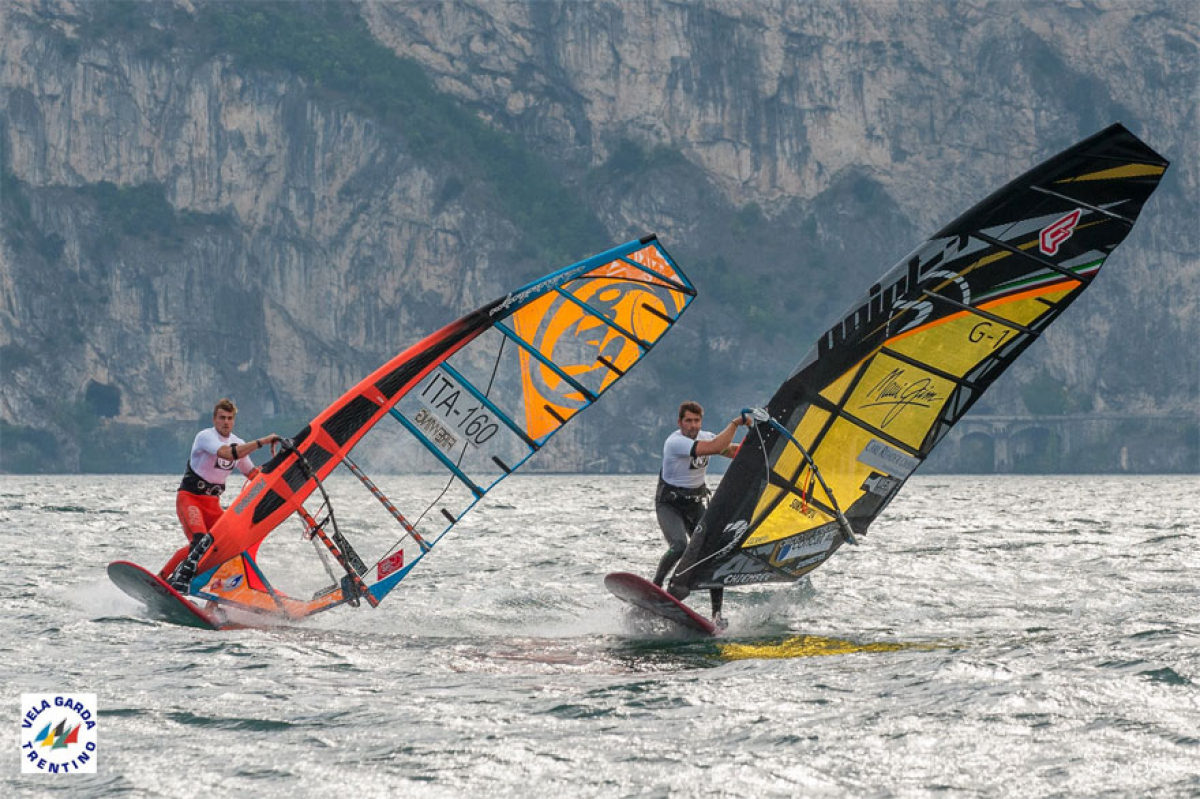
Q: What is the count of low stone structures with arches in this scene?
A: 1